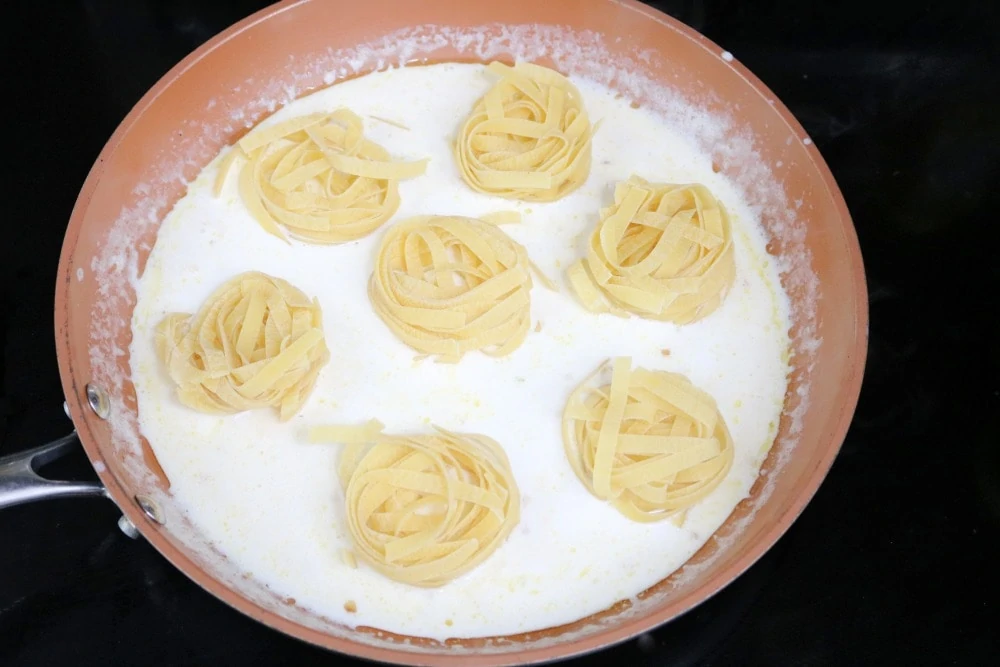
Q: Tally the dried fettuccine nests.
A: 7